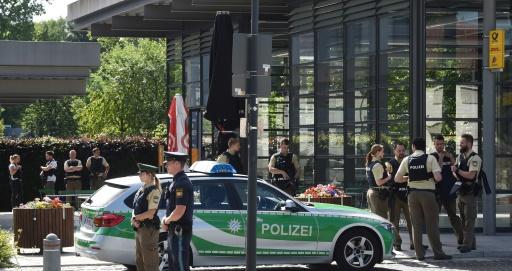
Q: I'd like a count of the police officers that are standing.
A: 13